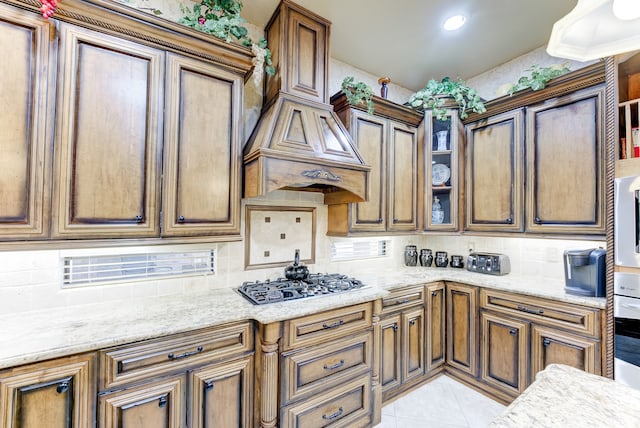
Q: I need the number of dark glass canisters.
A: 4